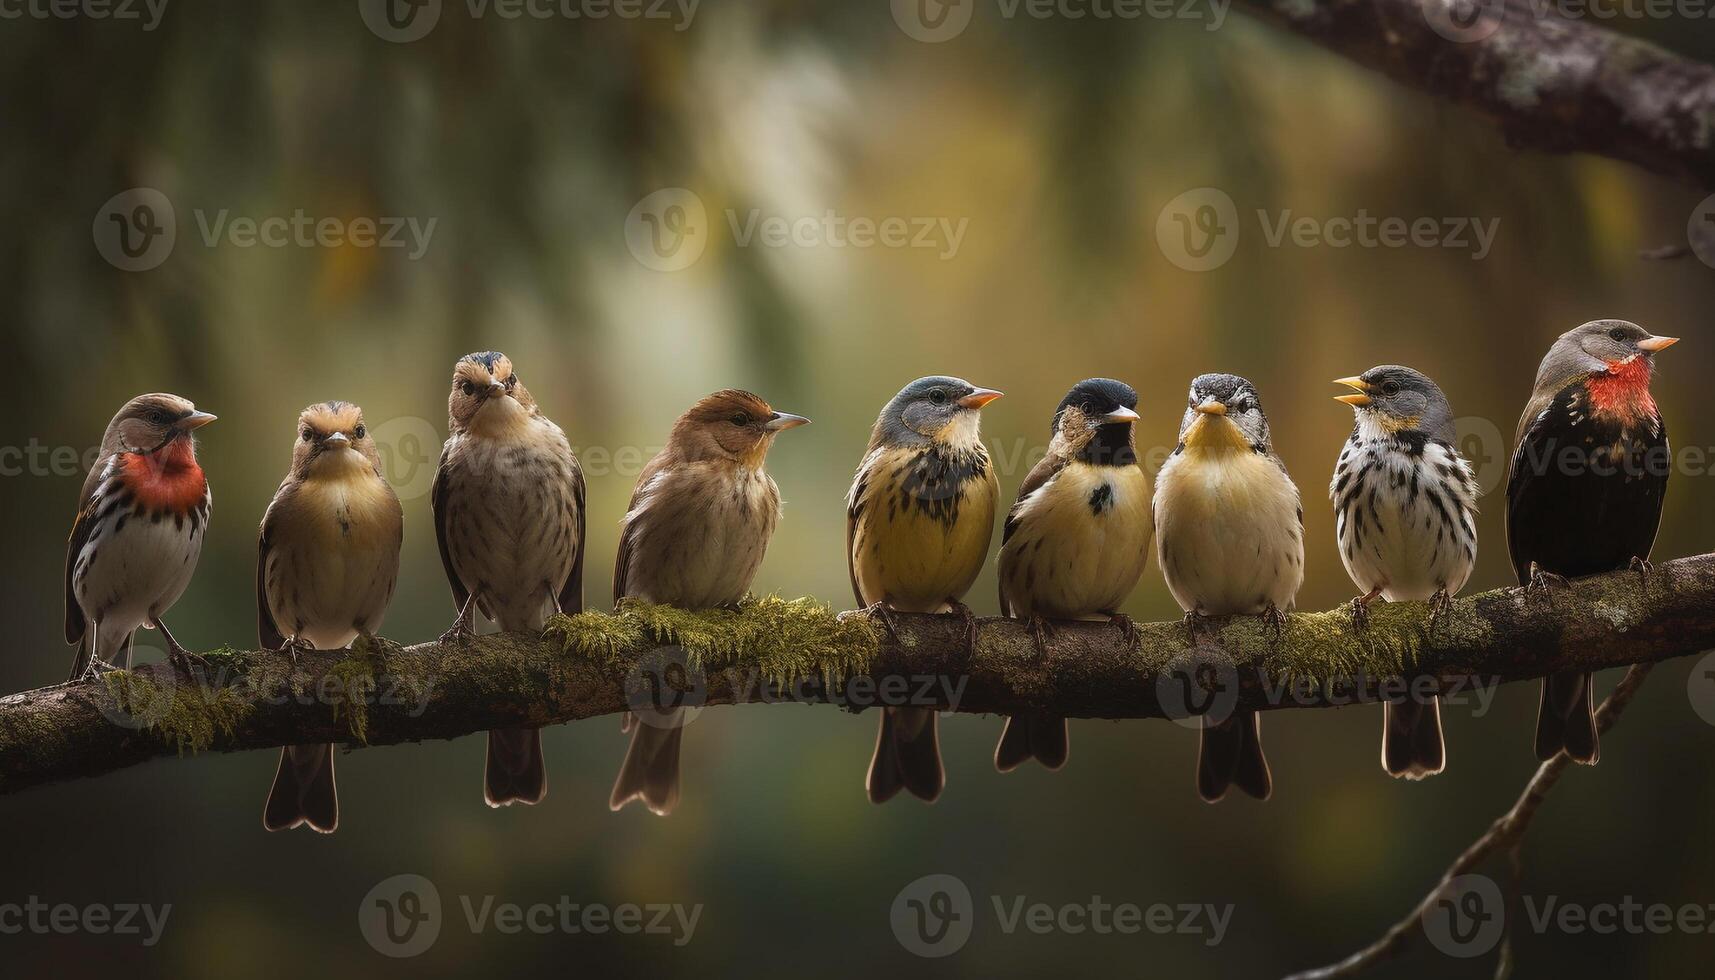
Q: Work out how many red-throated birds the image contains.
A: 2